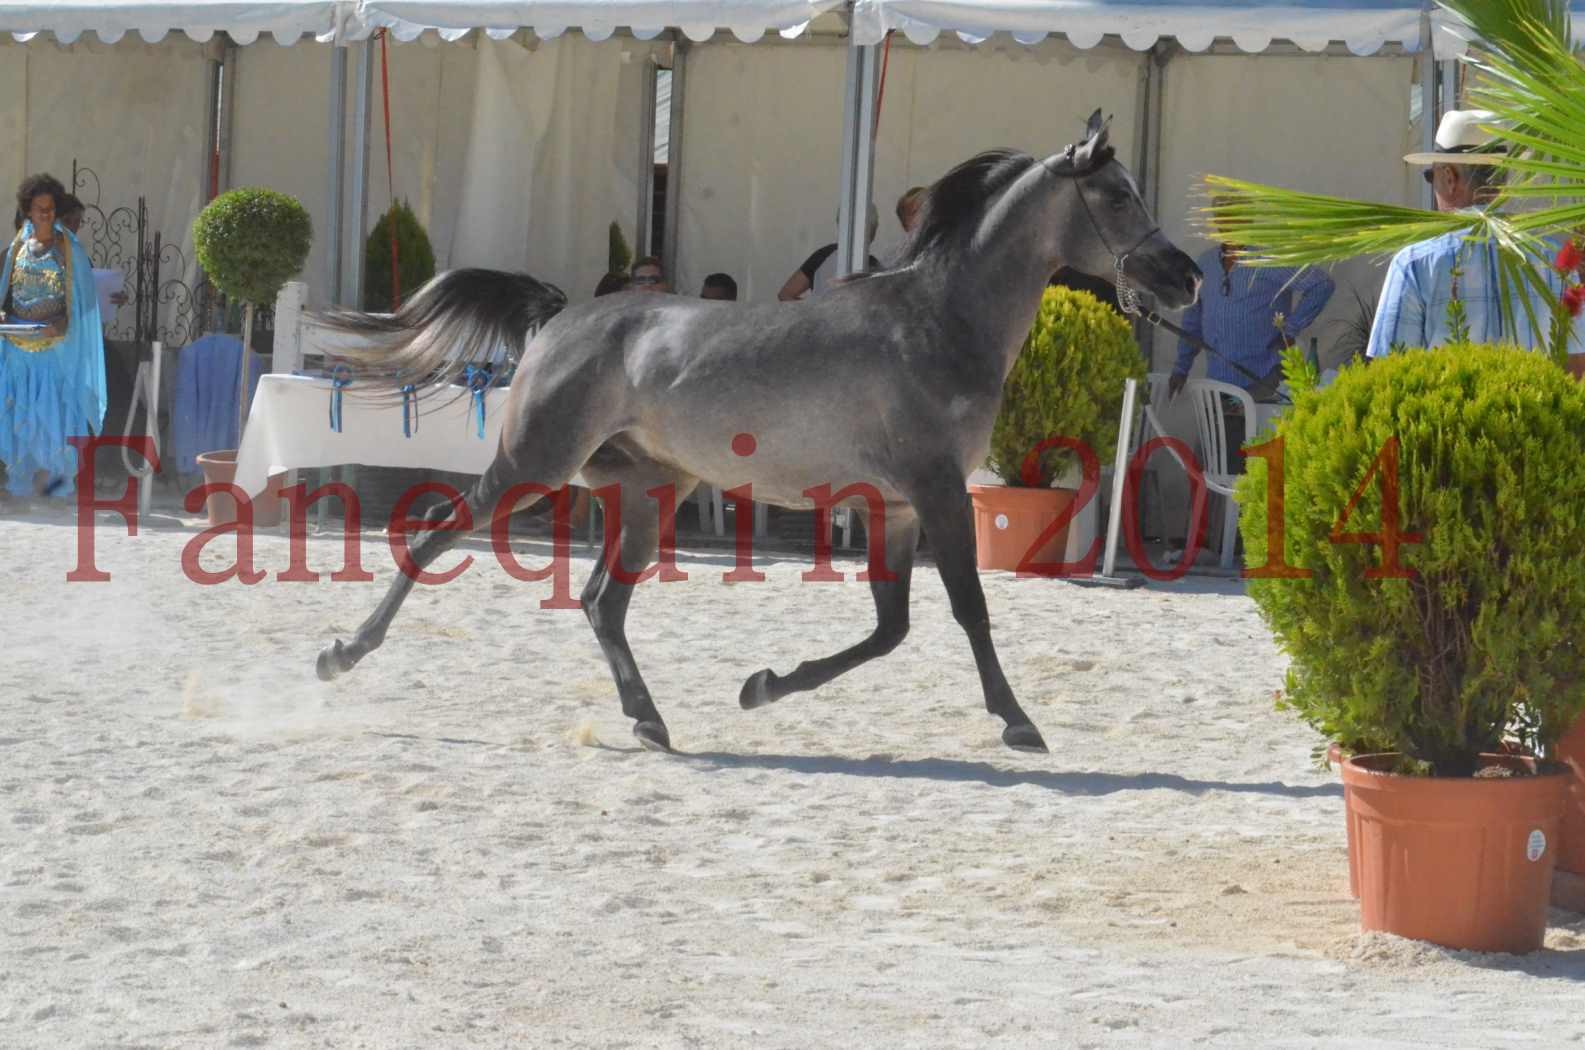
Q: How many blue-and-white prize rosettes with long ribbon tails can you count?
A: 3